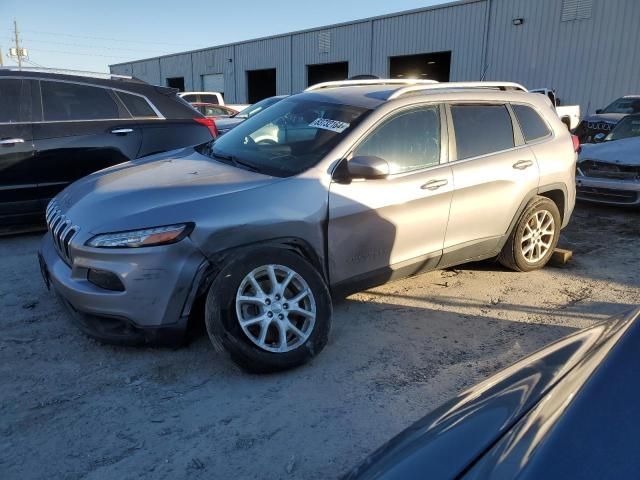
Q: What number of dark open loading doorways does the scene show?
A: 4